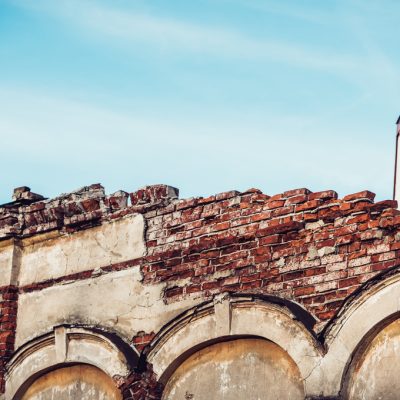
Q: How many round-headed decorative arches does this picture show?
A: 3